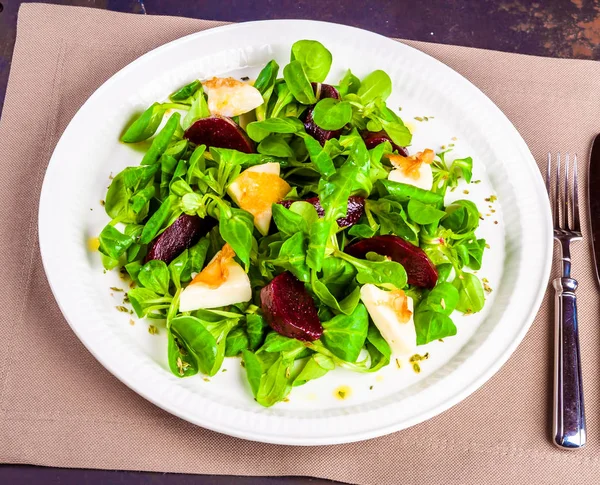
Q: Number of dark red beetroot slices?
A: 7